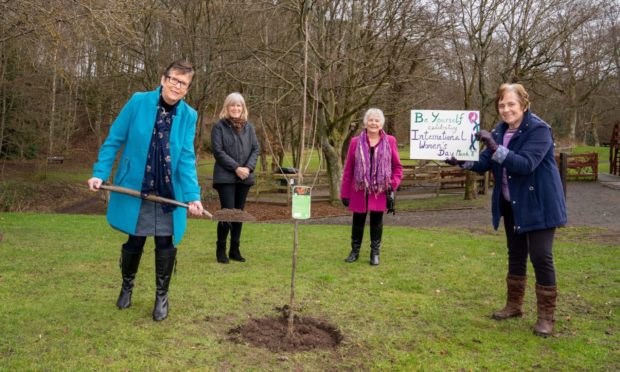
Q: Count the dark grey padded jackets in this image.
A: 1